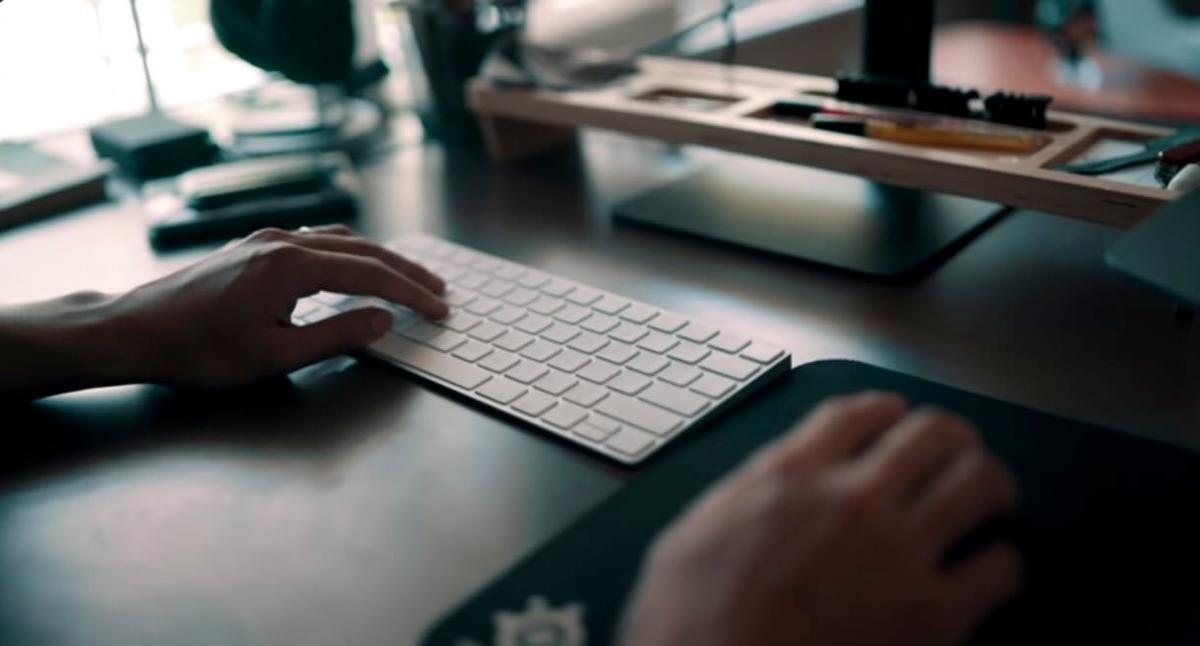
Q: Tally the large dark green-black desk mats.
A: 1